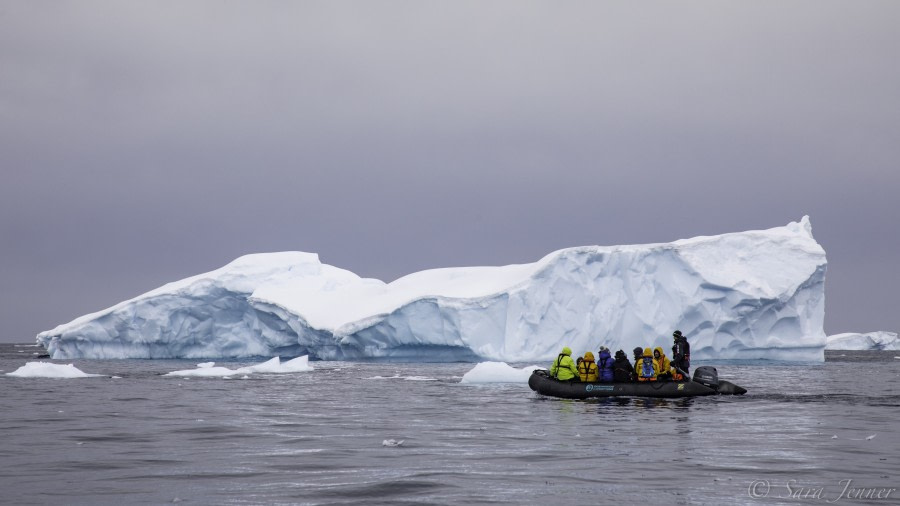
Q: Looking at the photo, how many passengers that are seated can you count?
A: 8